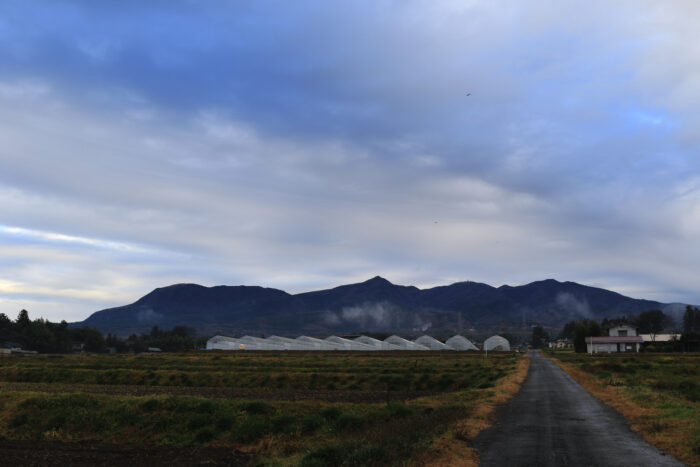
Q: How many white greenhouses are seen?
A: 10